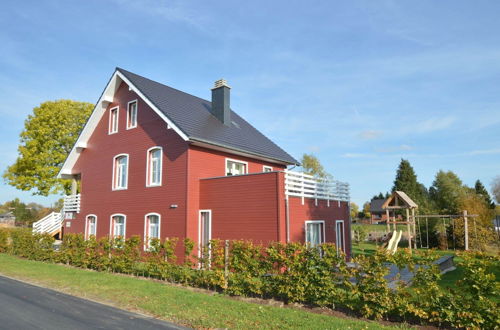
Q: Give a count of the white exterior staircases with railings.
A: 1